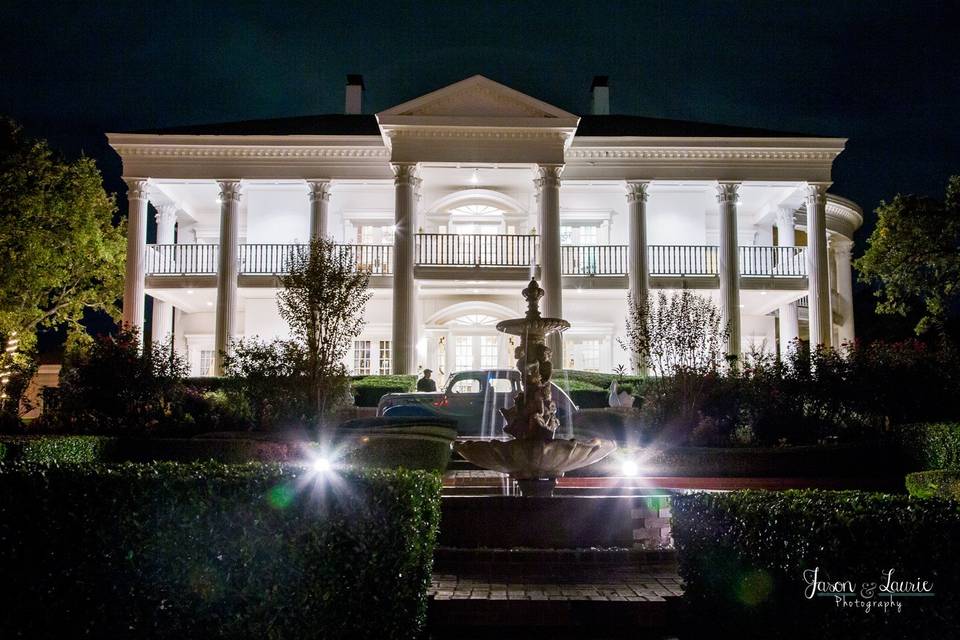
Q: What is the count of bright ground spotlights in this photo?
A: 2